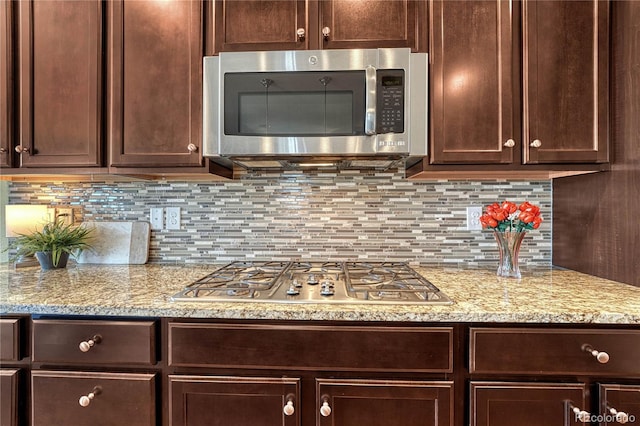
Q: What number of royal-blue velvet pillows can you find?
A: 0